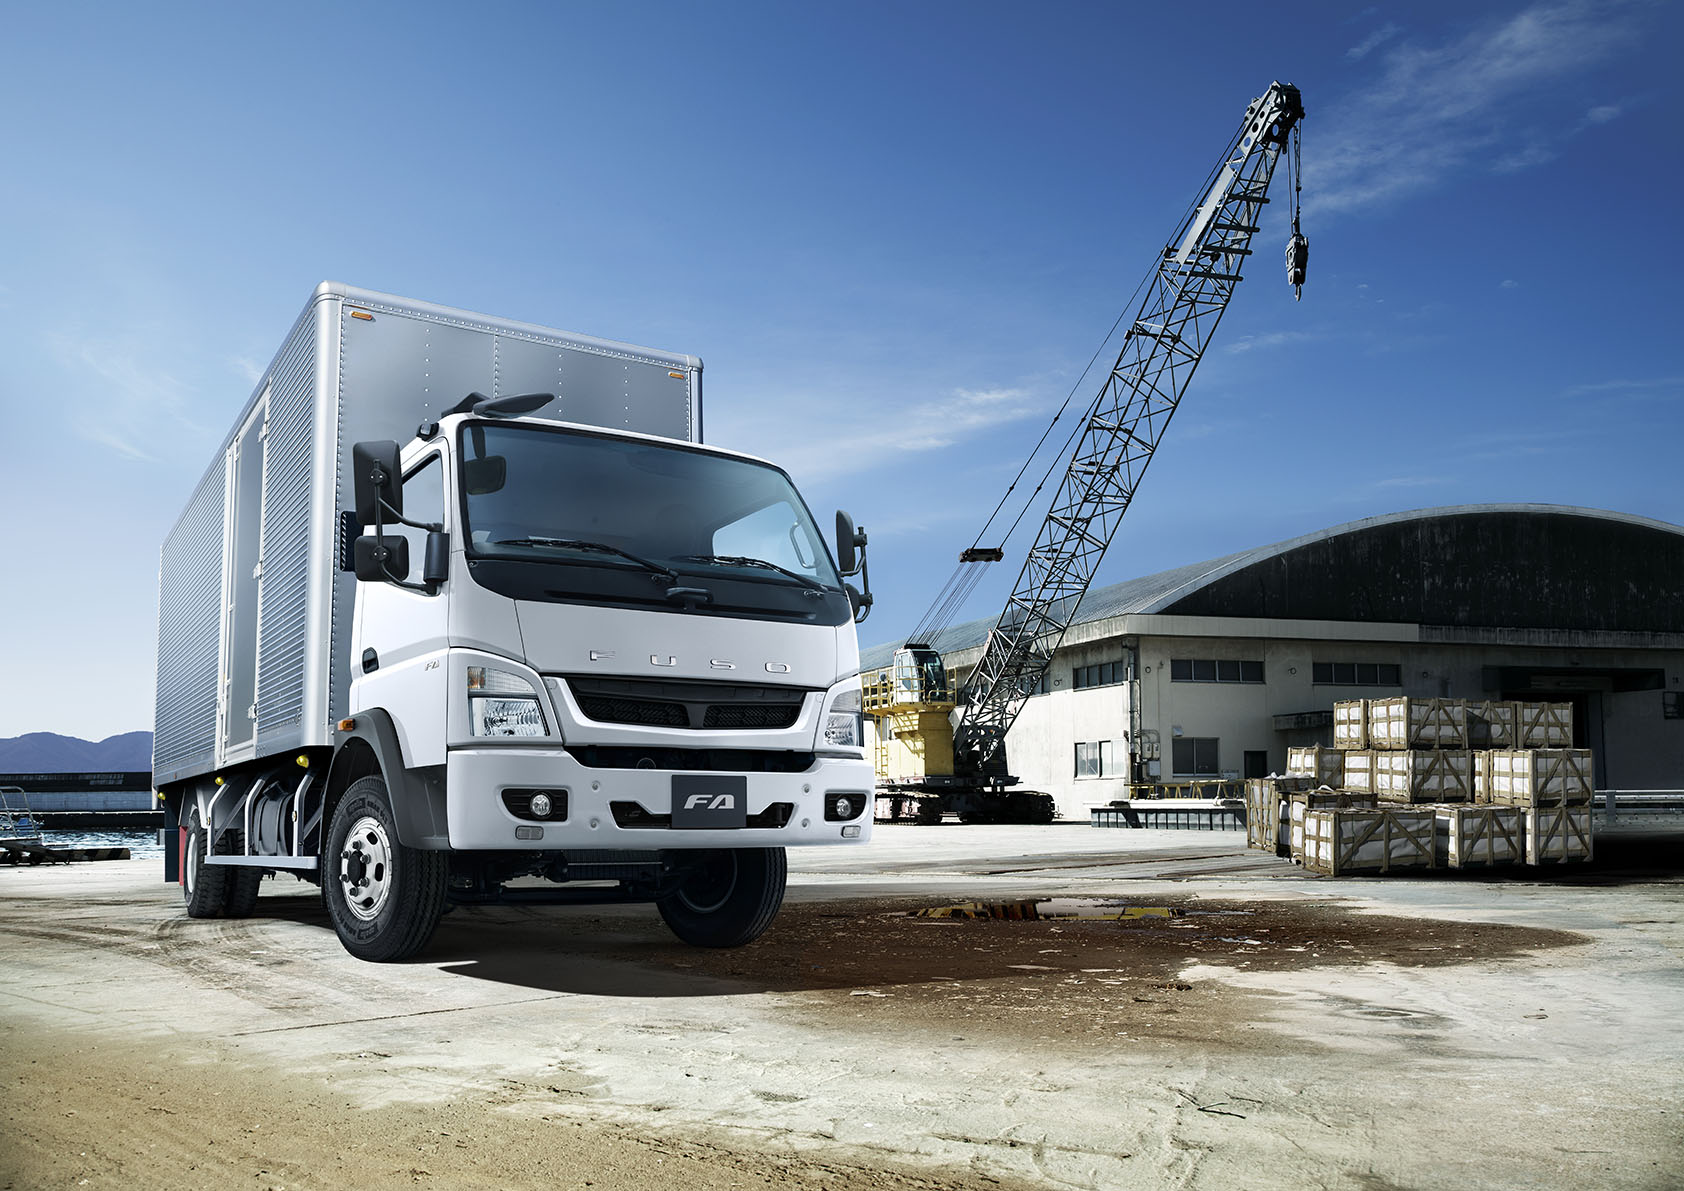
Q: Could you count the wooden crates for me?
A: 14